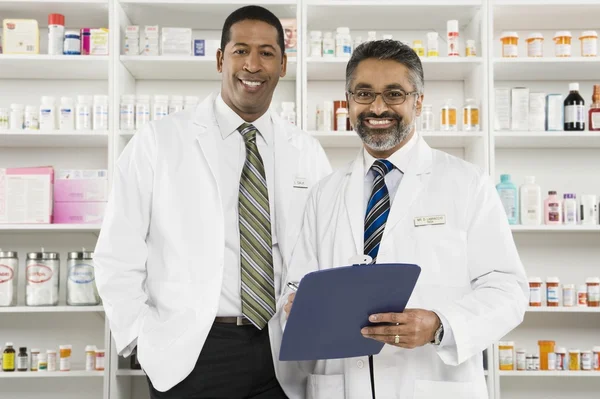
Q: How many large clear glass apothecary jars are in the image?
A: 3